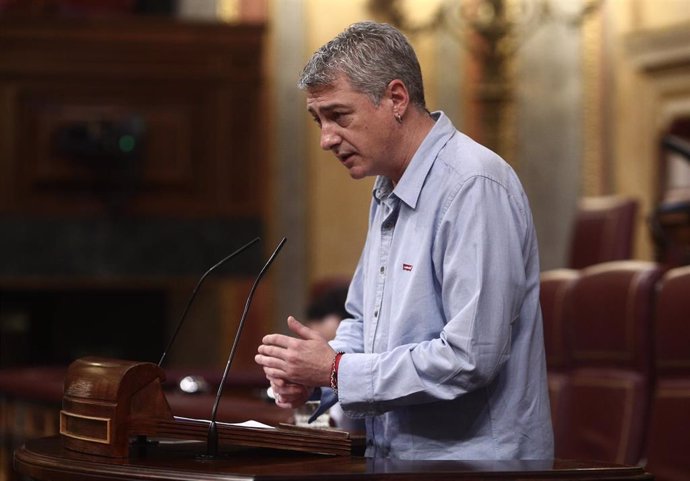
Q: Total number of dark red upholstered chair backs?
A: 4